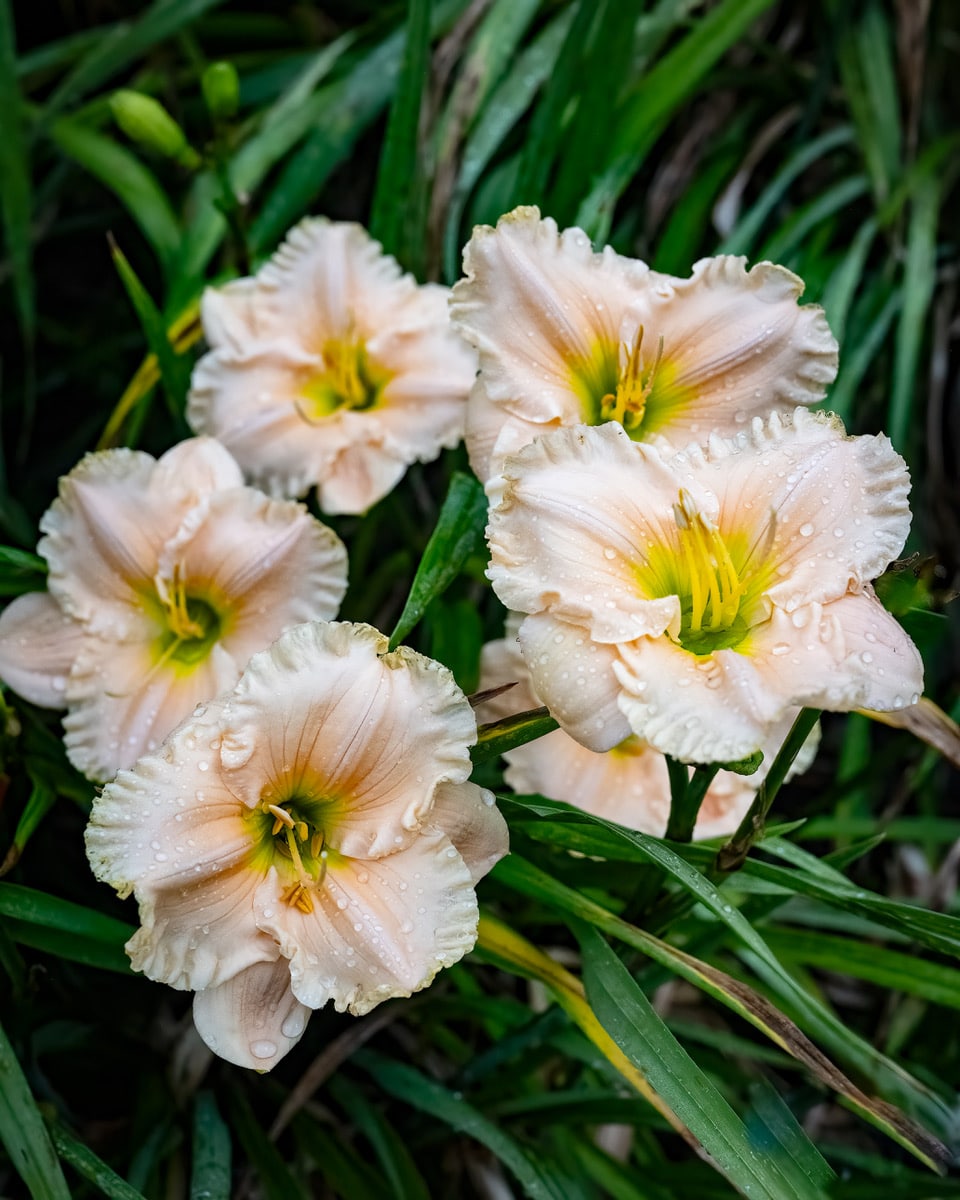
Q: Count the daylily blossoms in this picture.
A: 6